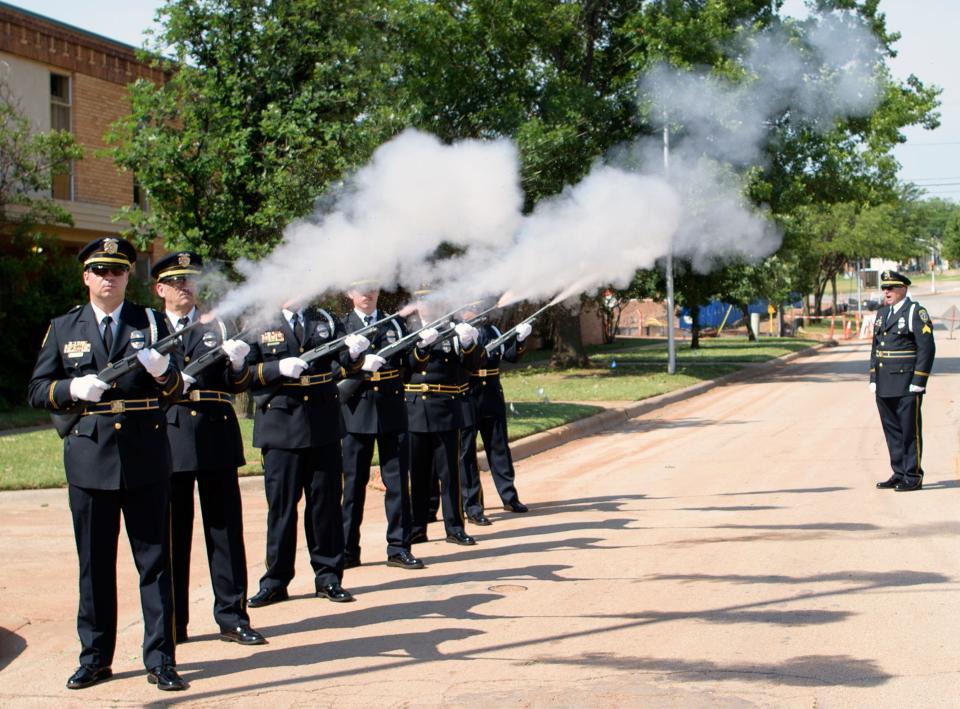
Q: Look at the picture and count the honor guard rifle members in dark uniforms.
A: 7